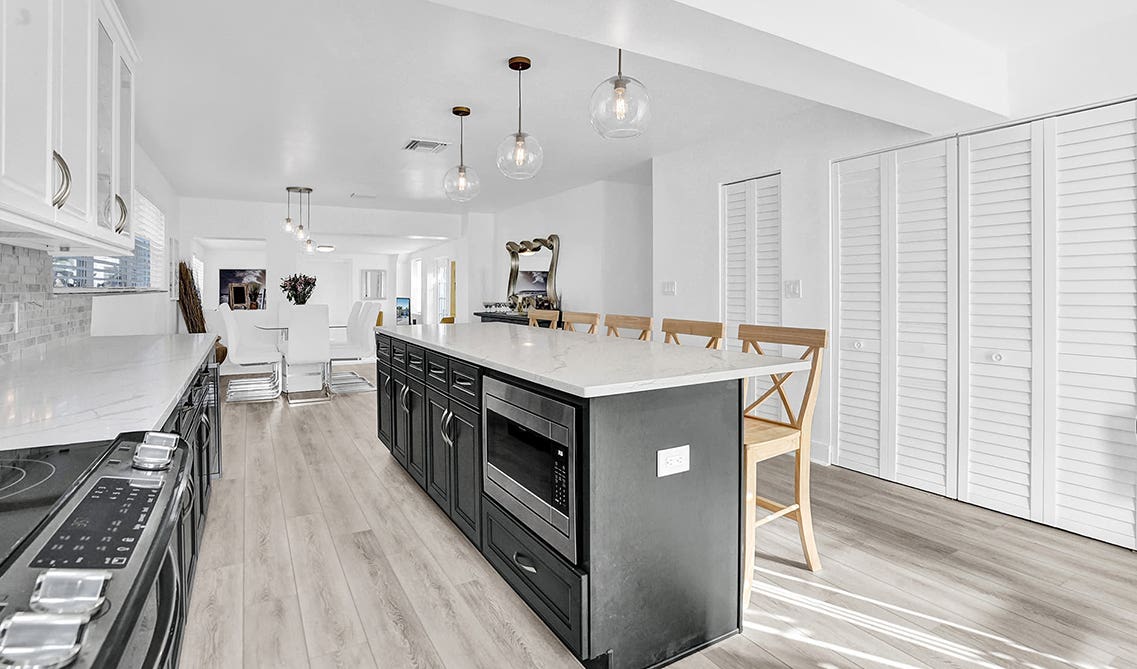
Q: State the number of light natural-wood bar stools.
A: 5